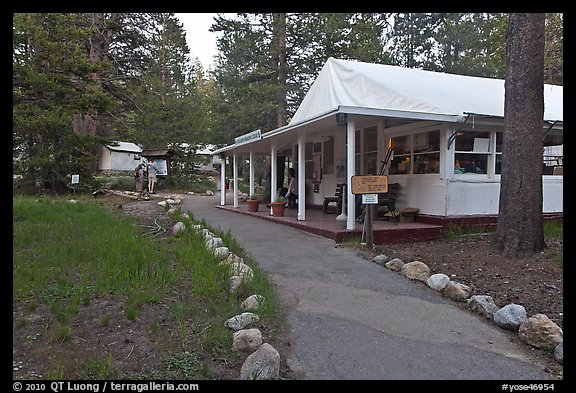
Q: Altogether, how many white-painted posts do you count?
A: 6